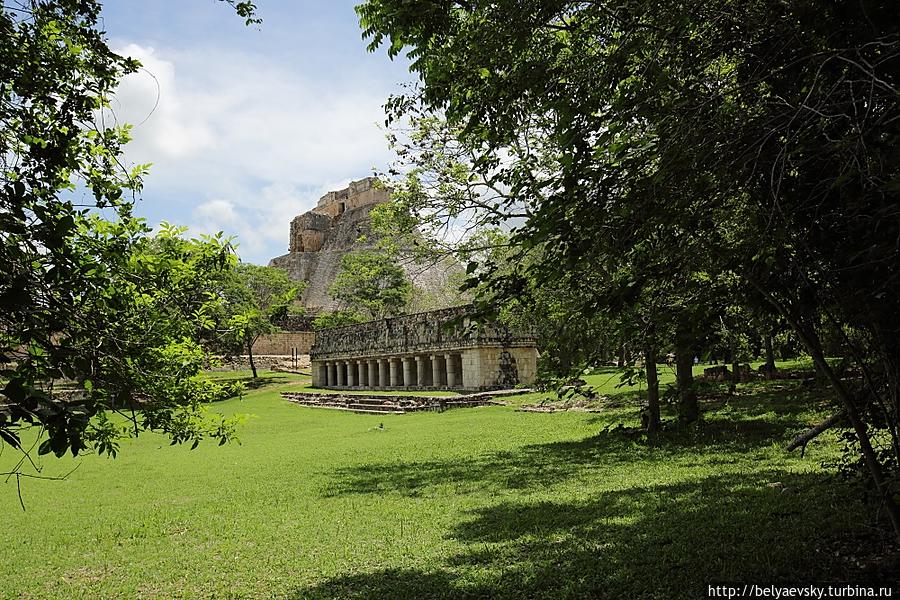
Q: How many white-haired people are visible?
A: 0